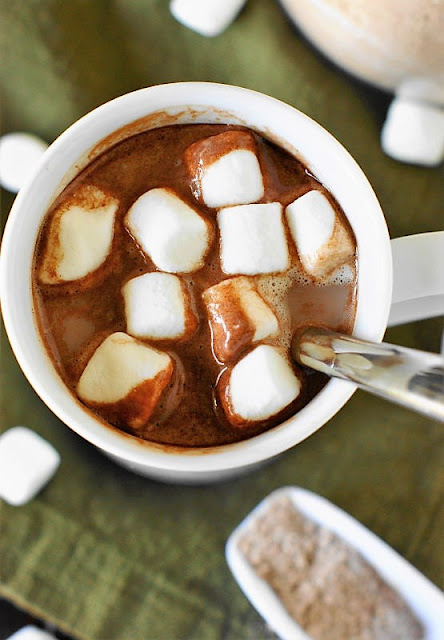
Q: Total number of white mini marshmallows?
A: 14